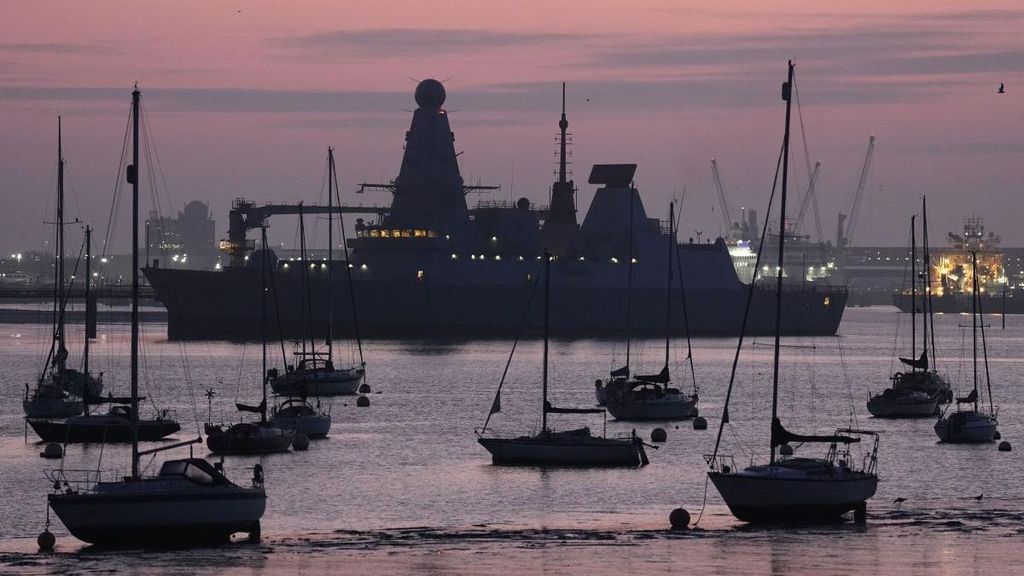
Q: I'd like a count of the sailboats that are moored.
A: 14